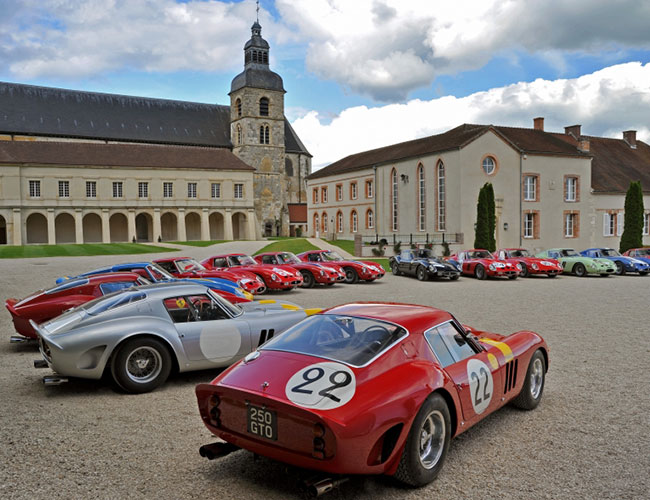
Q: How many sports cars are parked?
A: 14